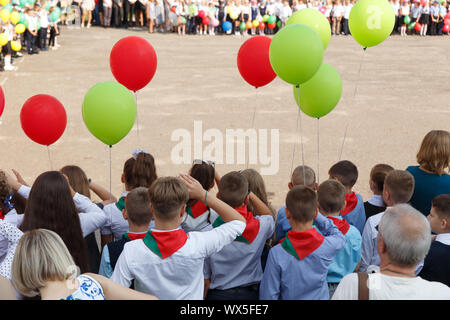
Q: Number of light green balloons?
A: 5